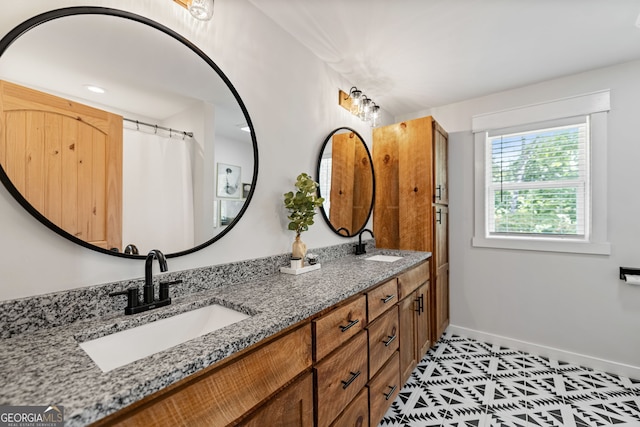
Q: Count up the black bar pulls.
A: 9